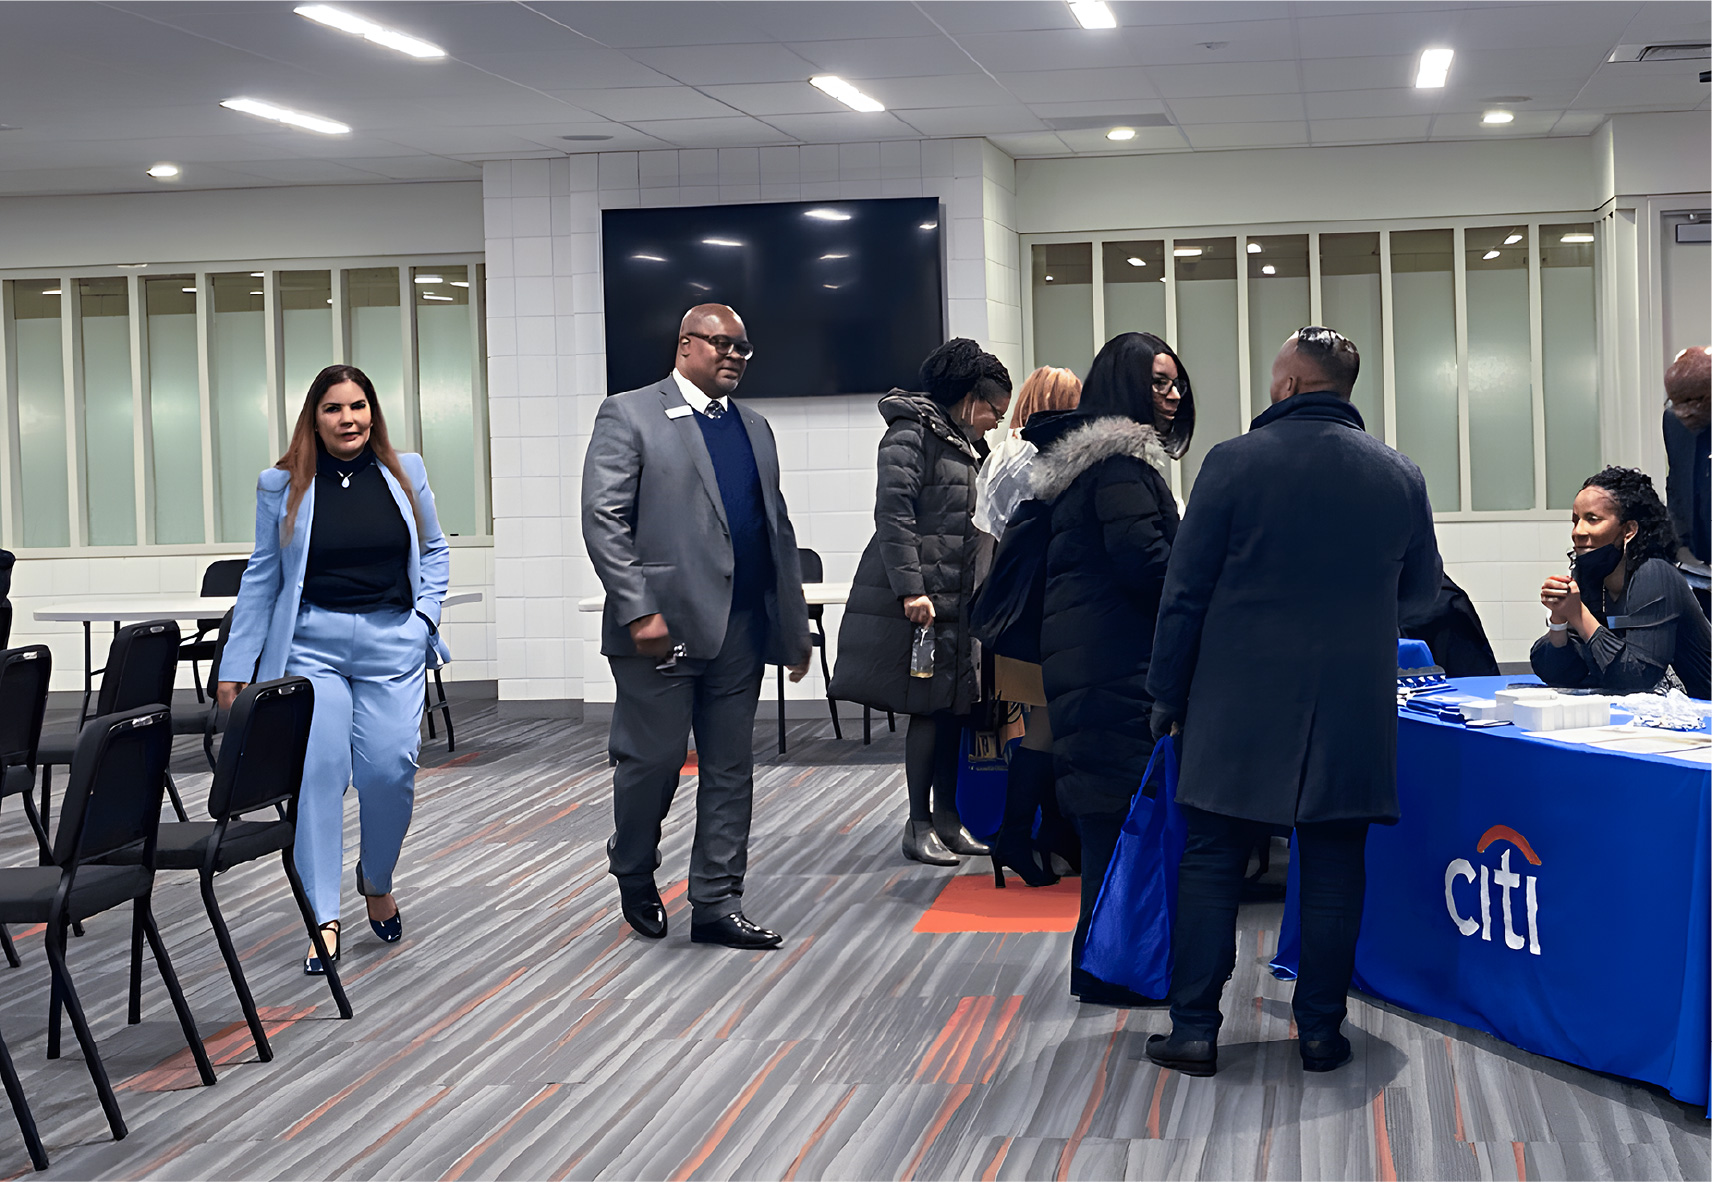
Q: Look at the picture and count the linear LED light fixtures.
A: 5